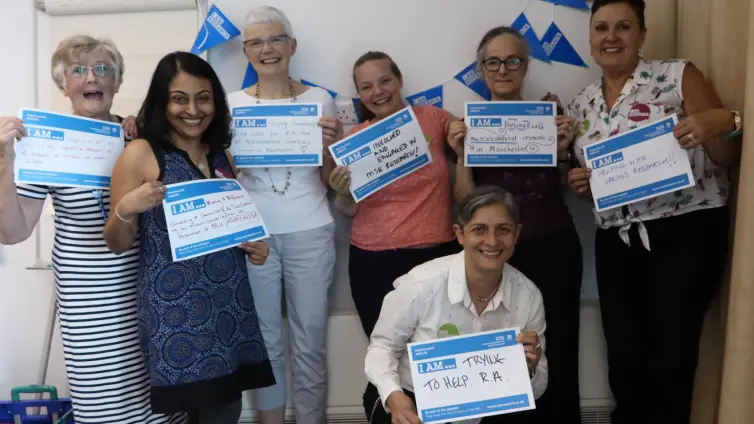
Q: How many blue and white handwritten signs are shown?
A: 7